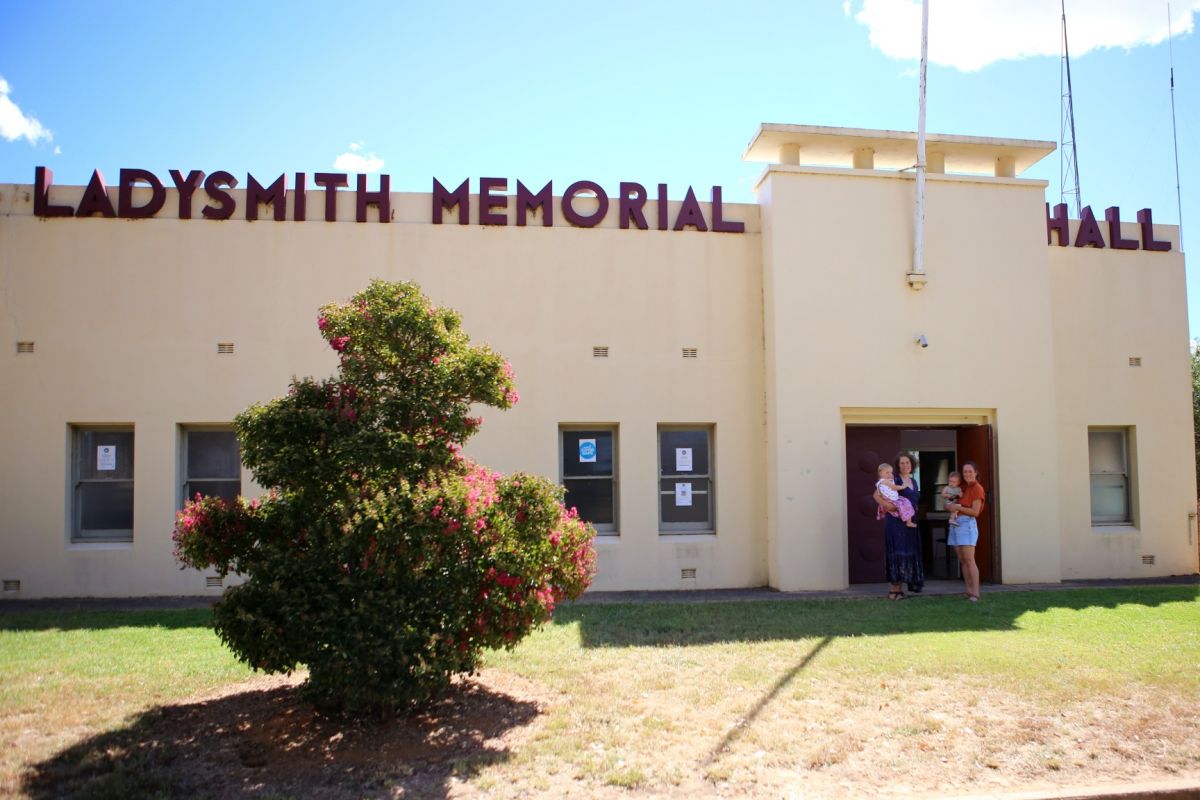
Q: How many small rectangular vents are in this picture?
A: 9